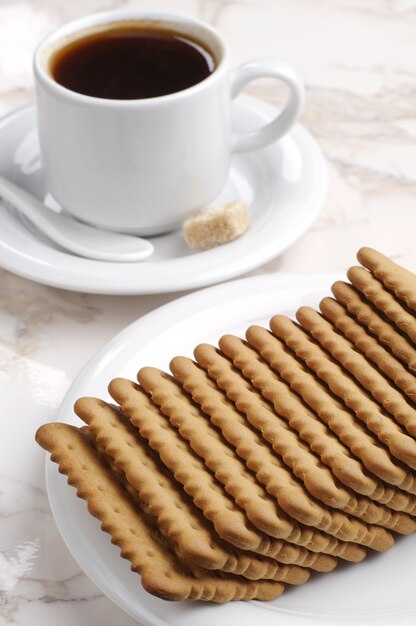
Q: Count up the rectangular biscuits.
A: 14